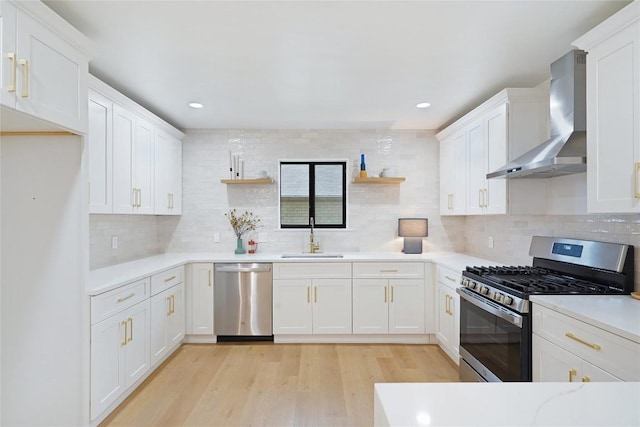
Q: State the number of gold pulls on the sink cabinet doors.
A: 2